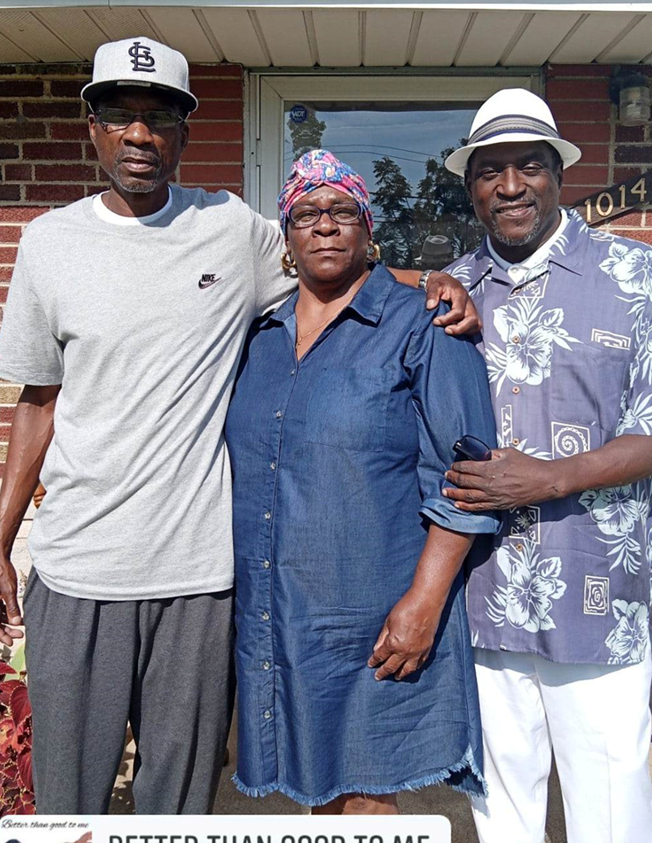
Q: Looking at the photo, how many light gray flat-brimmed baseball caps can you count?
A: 1